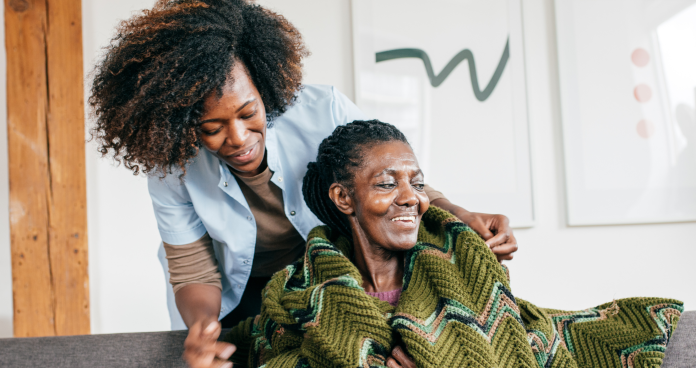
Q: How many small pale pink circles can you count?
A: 3